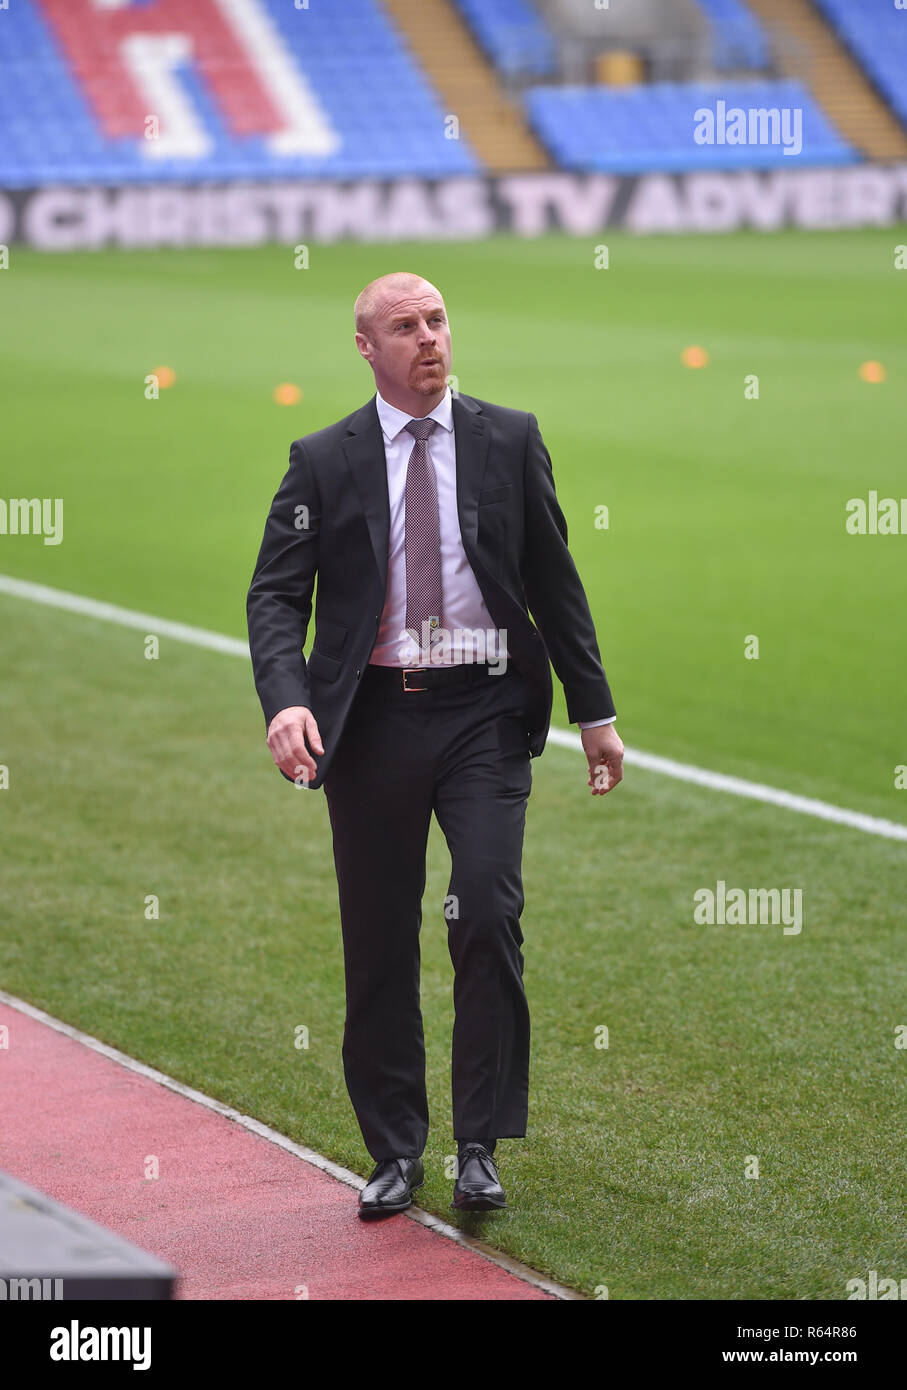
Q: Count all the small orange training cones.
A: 4